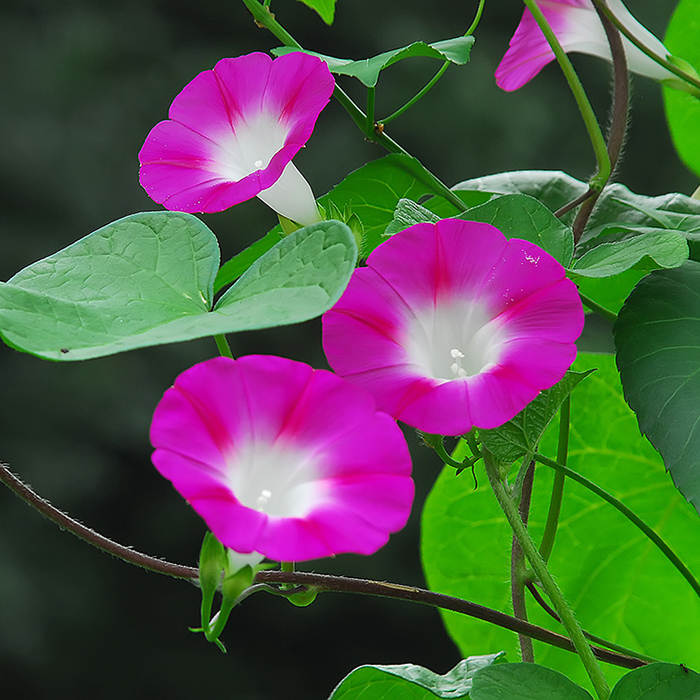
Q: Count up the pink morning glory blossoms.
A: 4